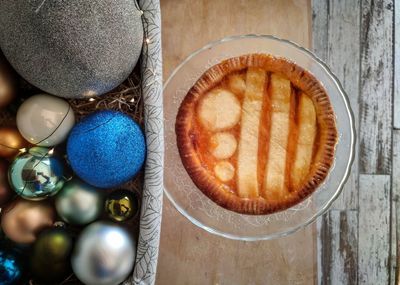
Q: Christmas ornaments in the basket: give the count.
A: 13